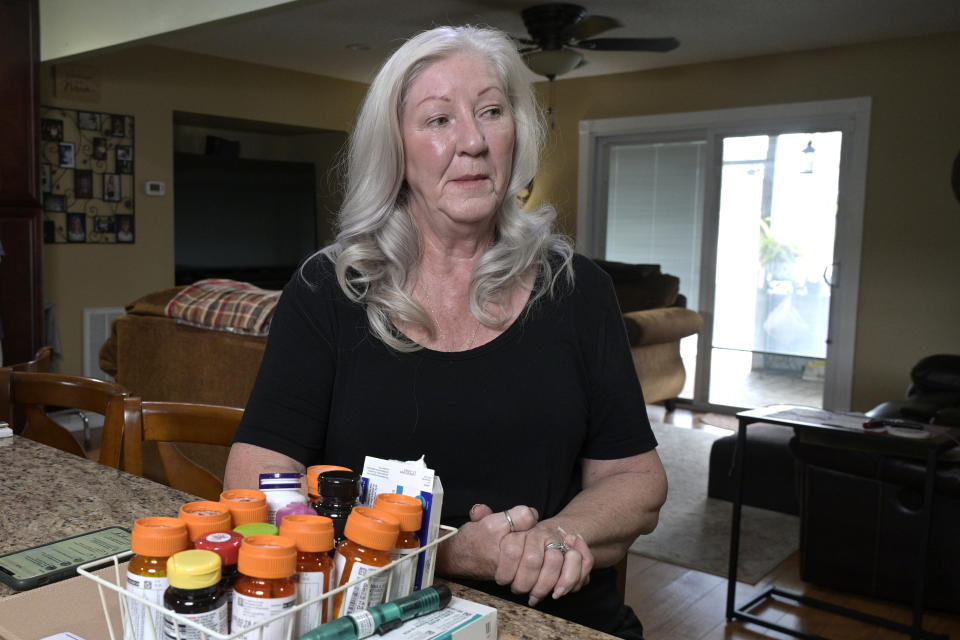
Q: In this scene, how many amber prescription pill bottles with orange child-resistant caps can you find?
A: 8